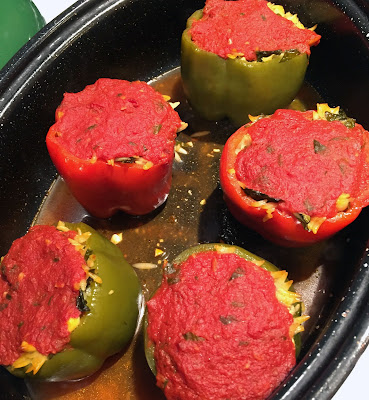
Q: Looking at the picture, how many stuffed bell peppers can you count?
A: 5